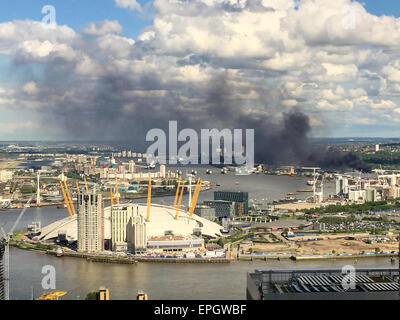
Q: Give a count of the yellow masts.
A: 11